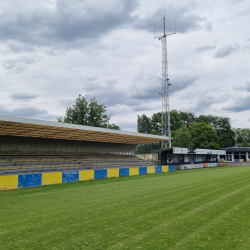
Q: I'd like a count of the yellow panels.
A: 7